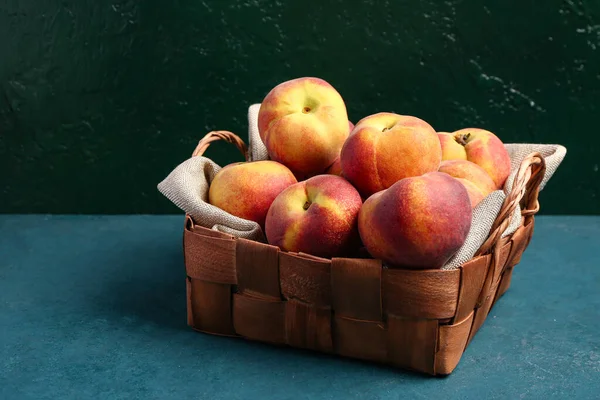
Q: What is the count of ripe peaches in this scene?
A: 8